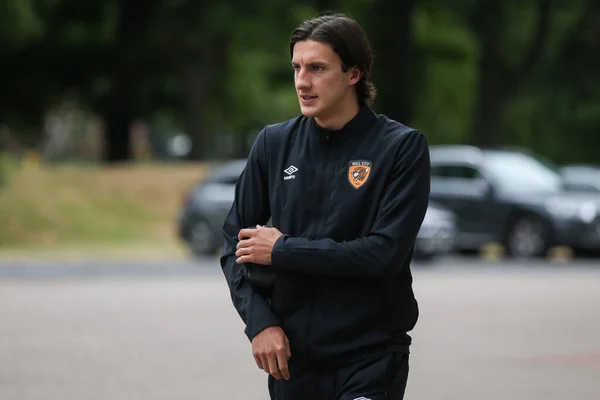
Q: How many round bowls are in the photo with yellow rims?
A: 0